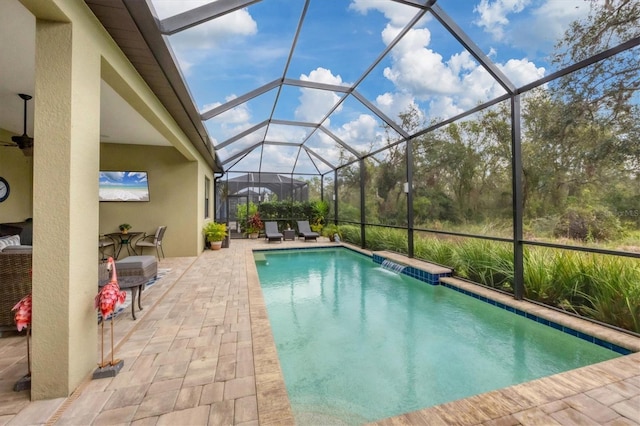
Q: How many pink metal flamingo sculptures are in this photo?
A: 2